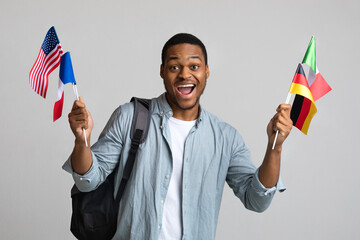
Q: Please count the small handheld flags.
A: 4